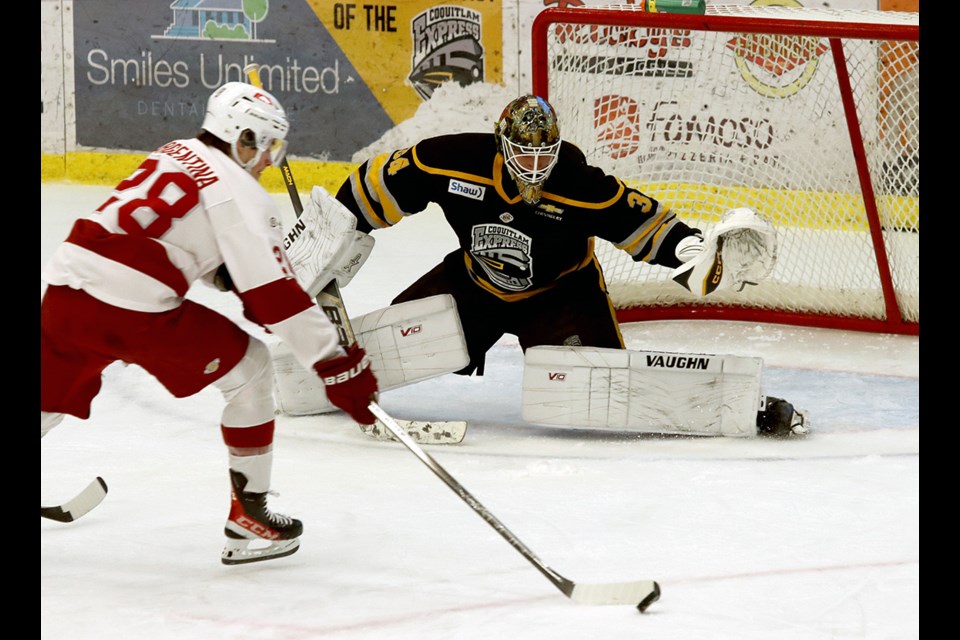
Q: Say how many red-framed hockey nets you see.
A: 1